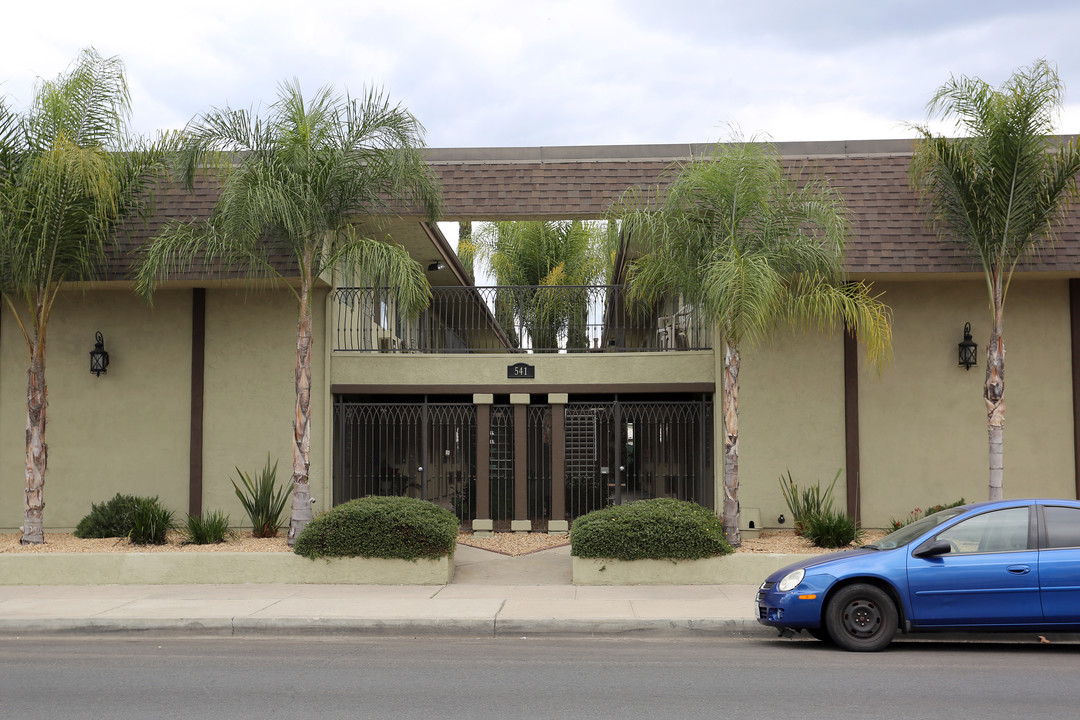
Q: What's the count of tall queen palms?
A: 4